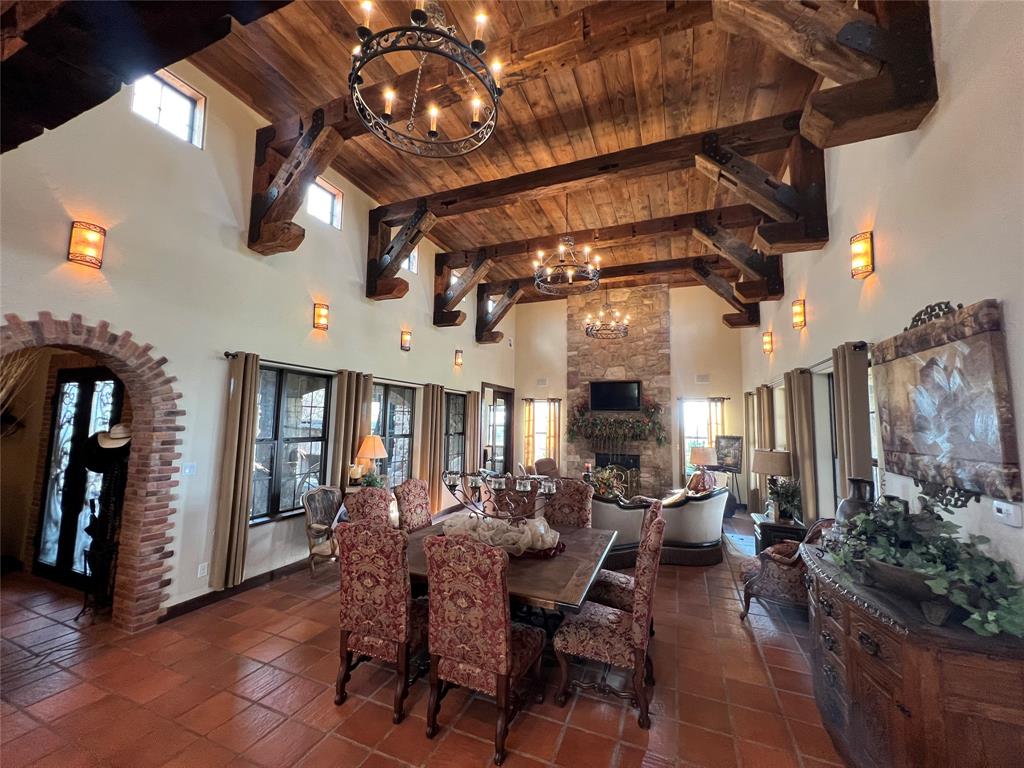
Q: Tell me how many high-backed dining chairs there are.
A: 8